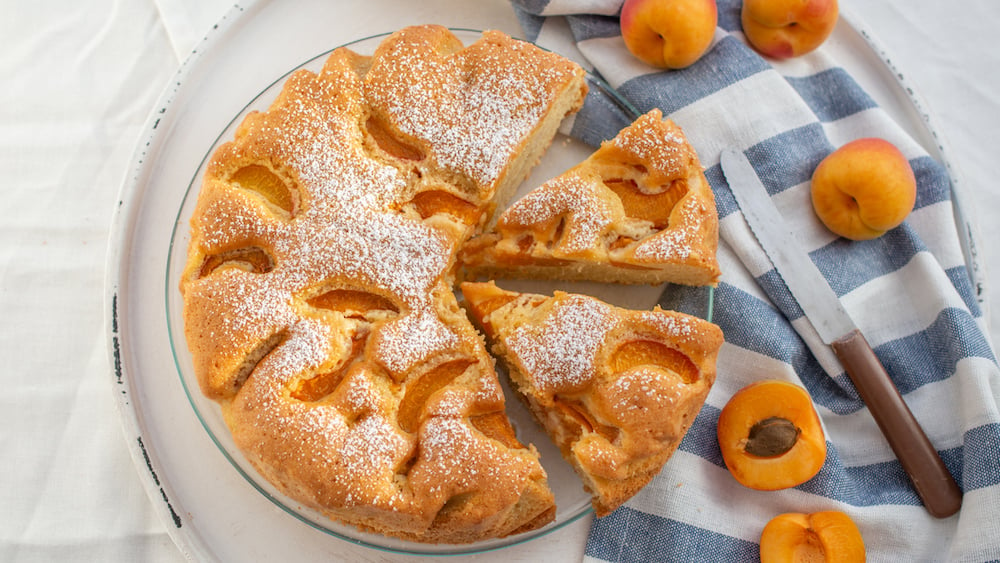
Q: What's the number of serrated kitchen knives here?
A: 1